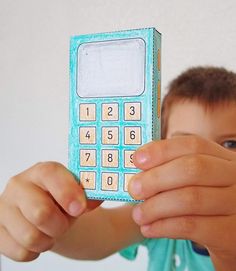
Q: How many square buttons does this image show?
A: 12